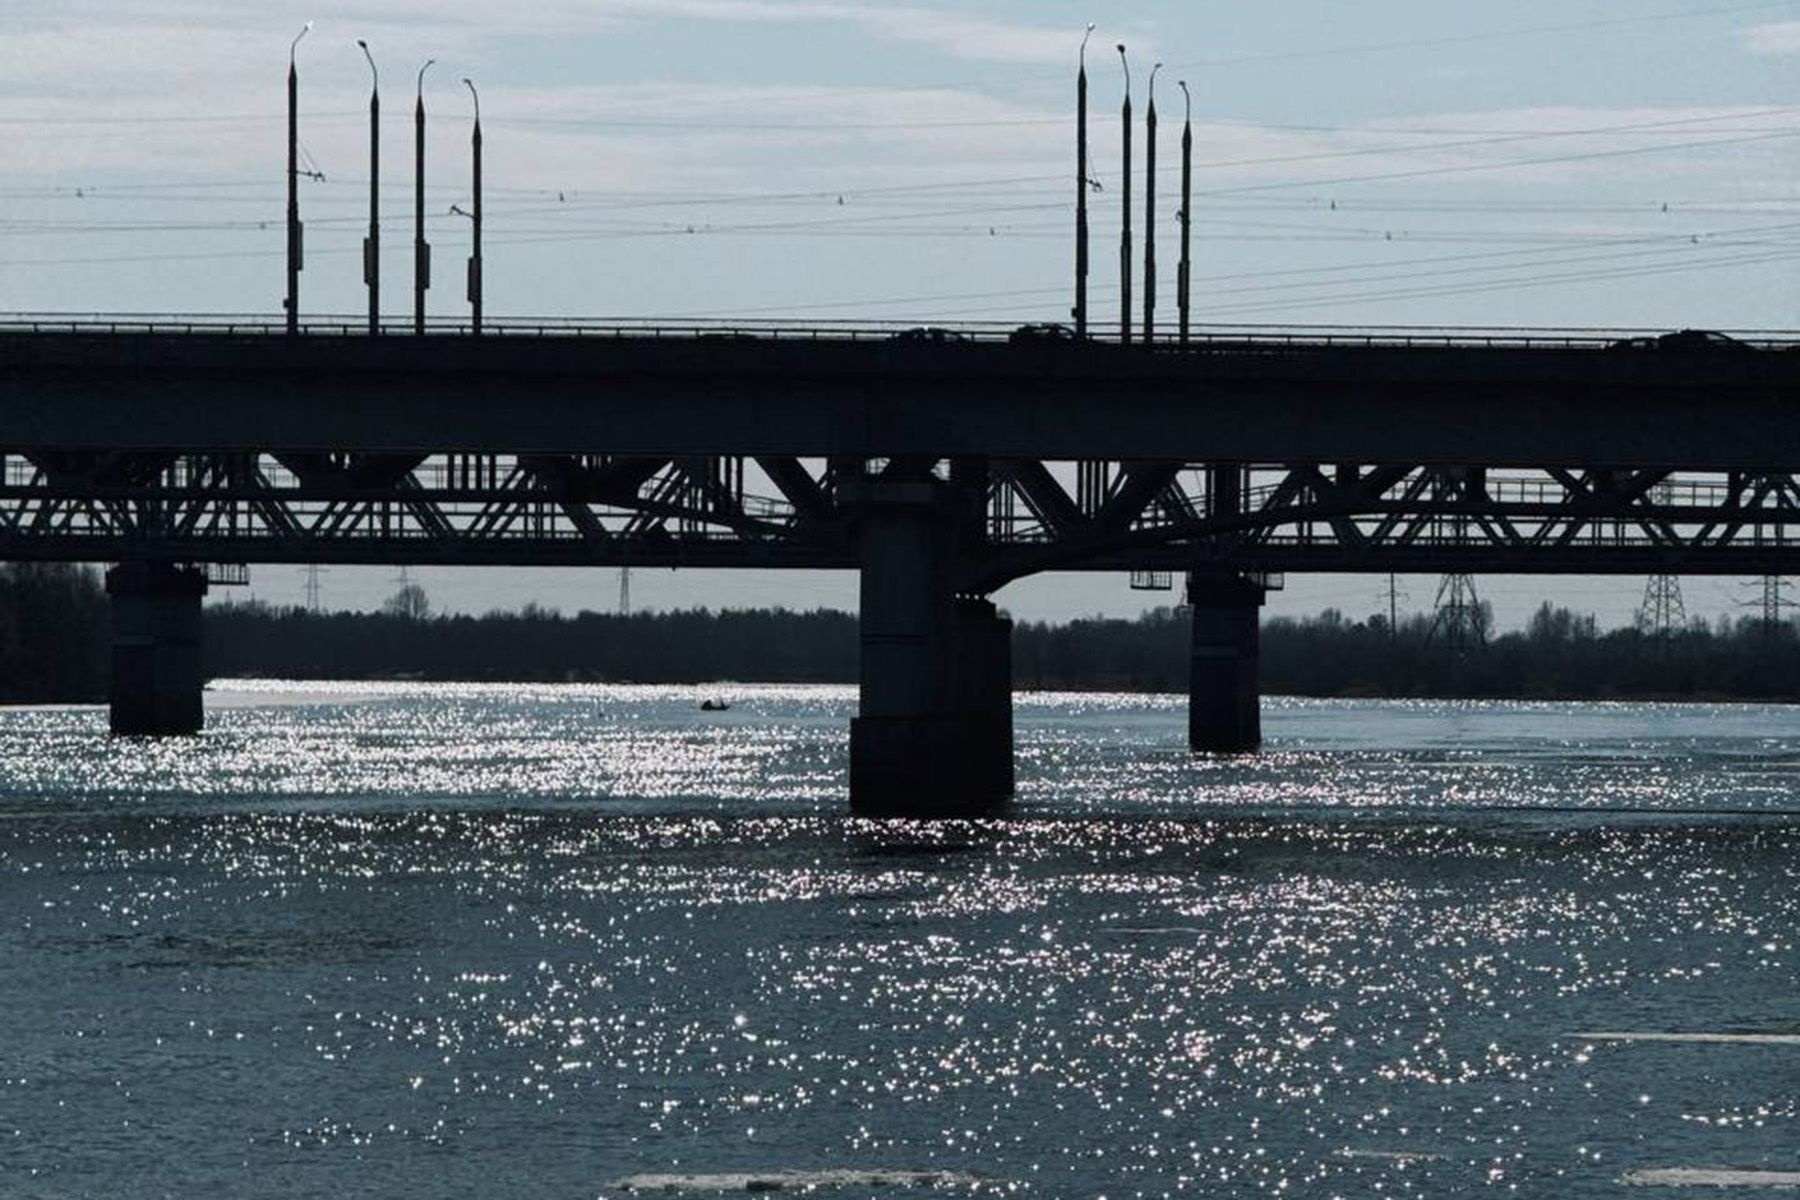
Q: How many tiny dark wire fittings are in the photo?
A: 10